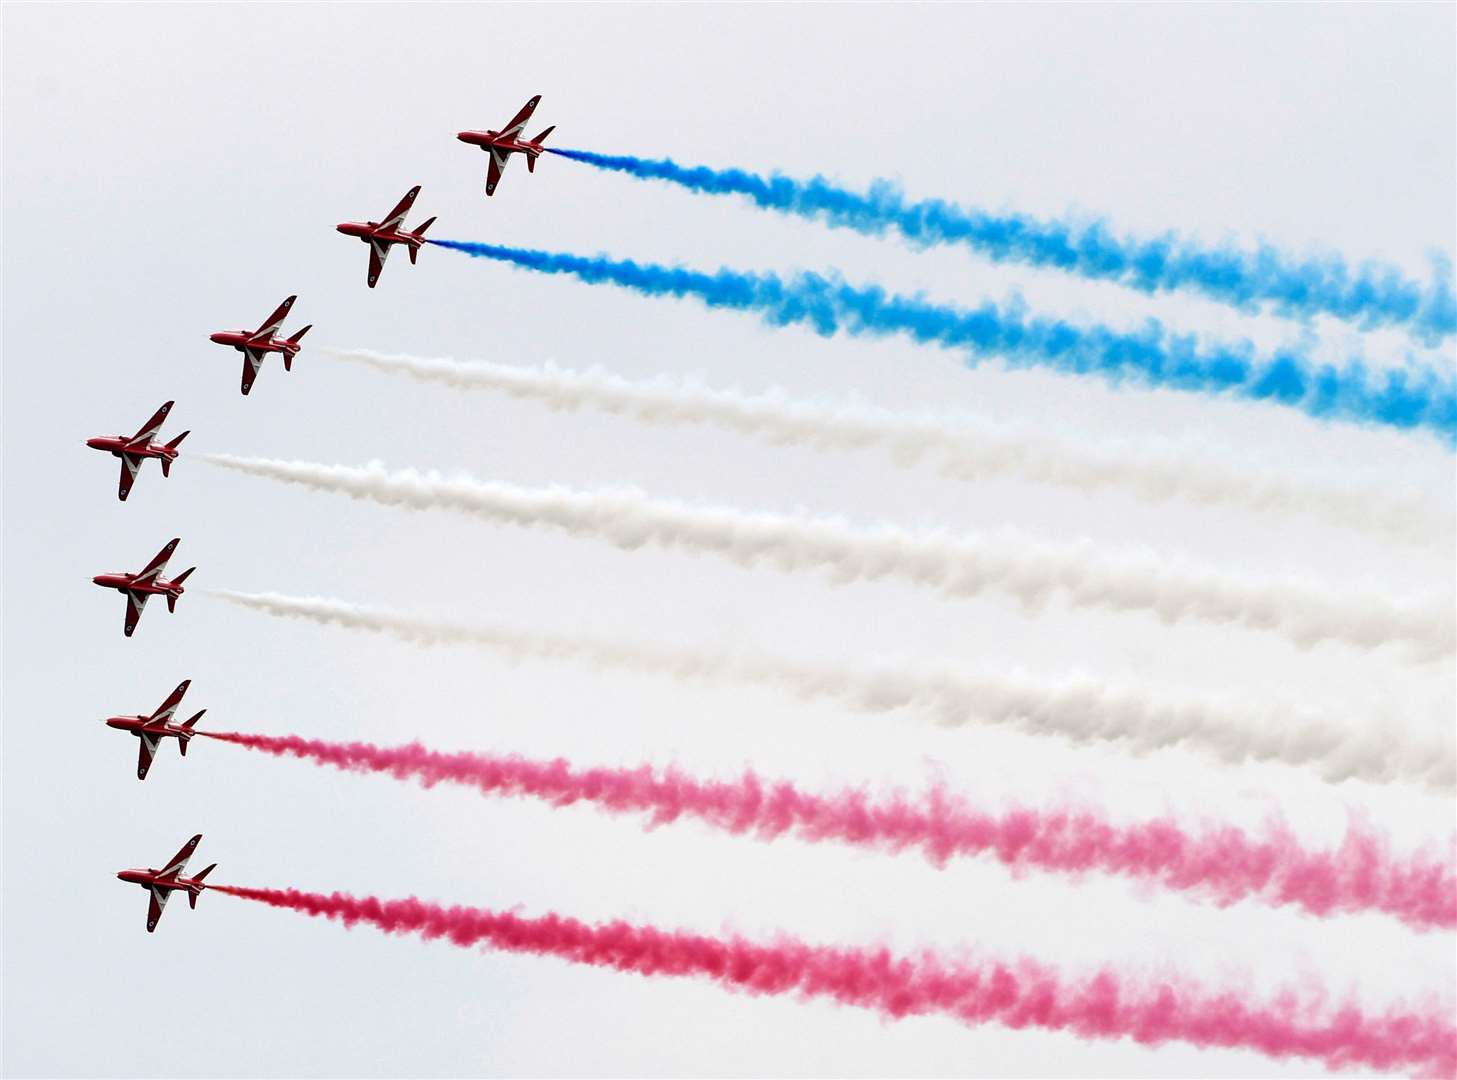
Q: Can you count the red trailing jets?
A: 2